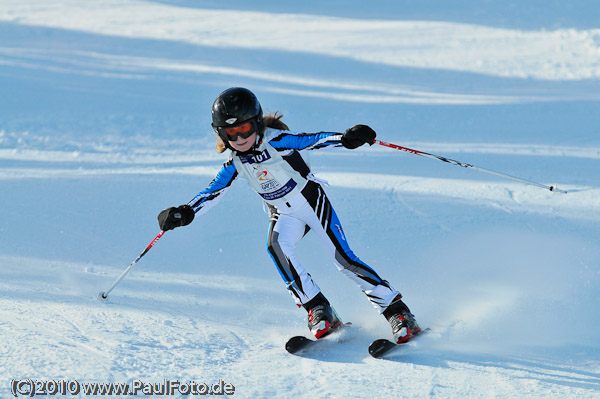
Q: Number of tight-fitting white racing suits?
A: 1